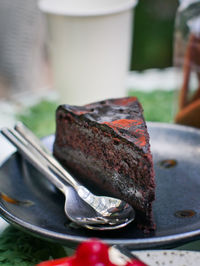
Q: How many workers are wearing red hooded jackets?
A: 0